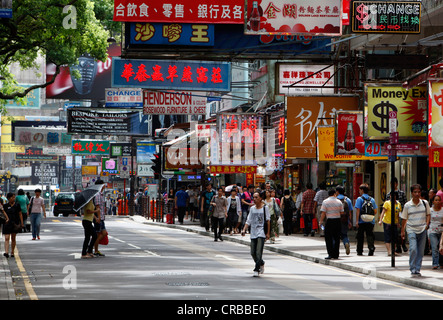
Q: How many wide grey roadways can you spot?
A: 1